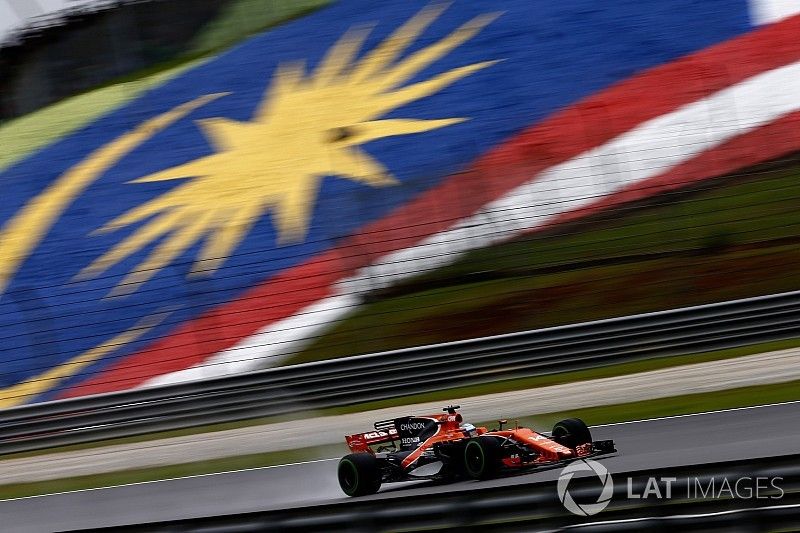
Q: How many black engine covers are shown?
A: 1